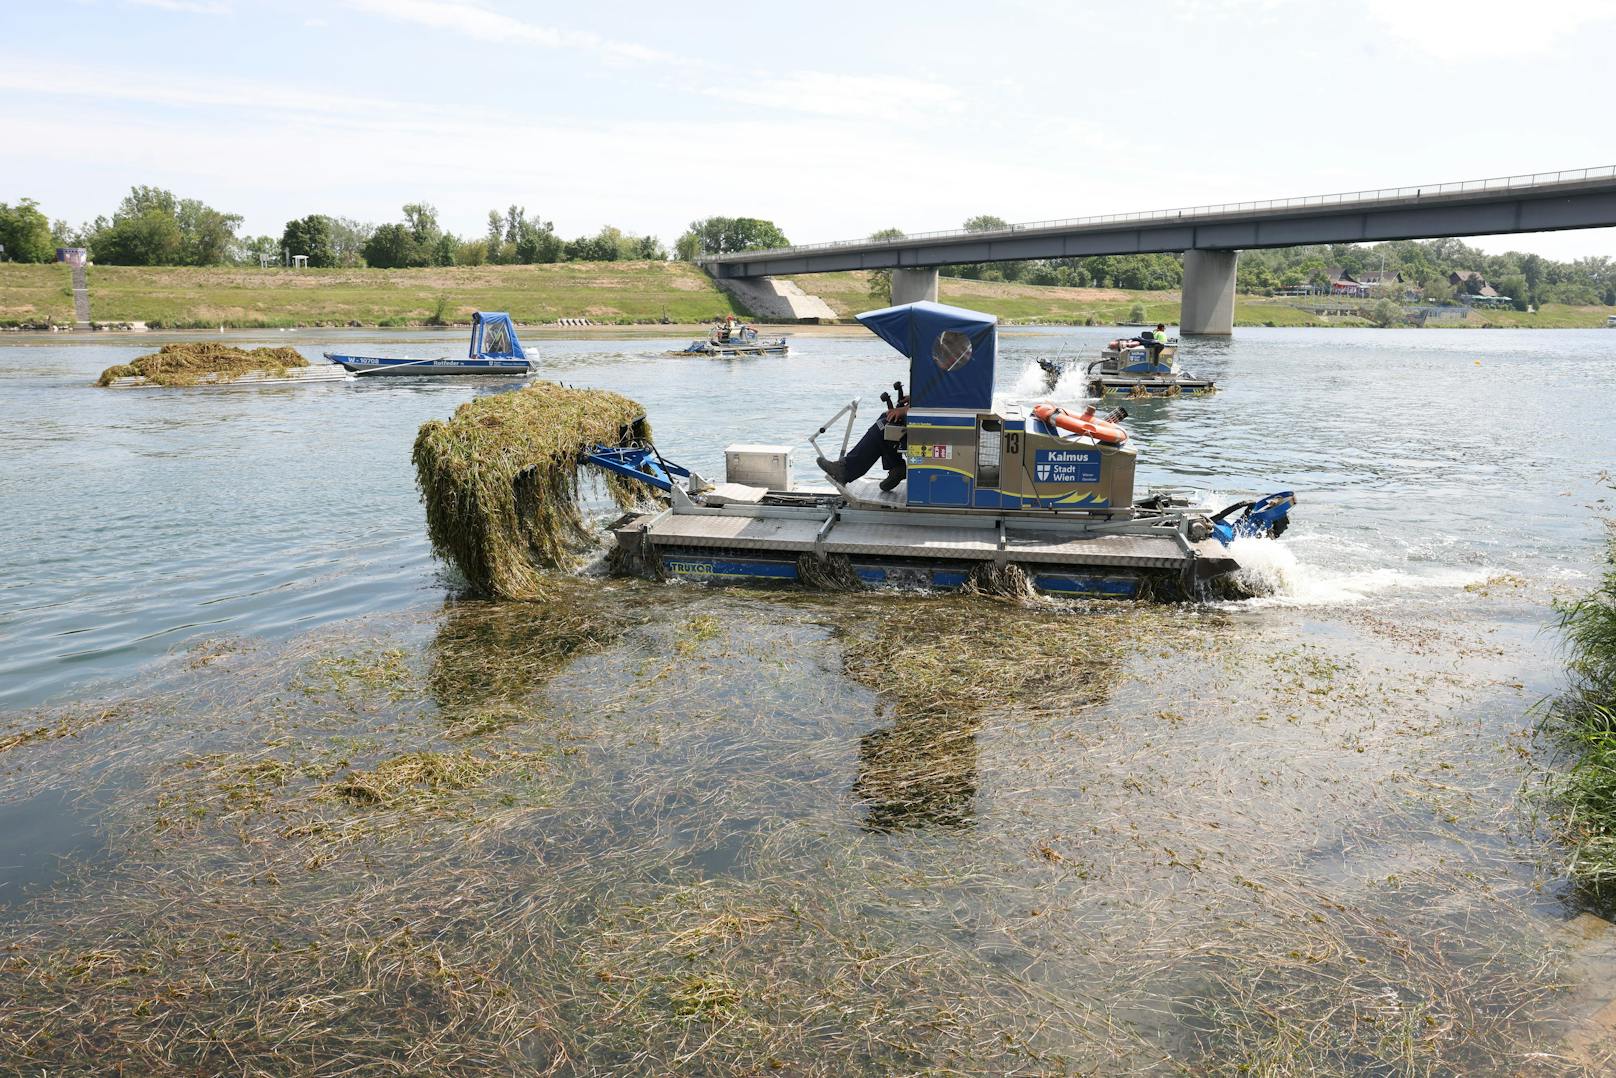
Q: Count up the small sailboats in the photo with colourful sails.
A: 0